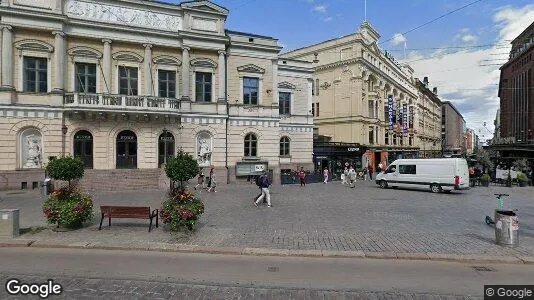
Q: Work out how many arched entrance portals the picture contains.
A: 3